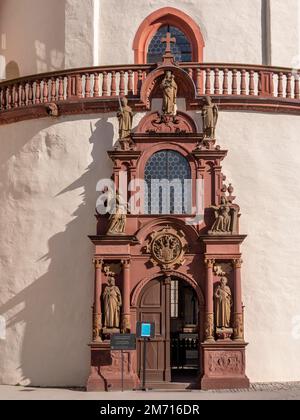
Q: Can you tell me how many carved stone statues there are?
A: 7